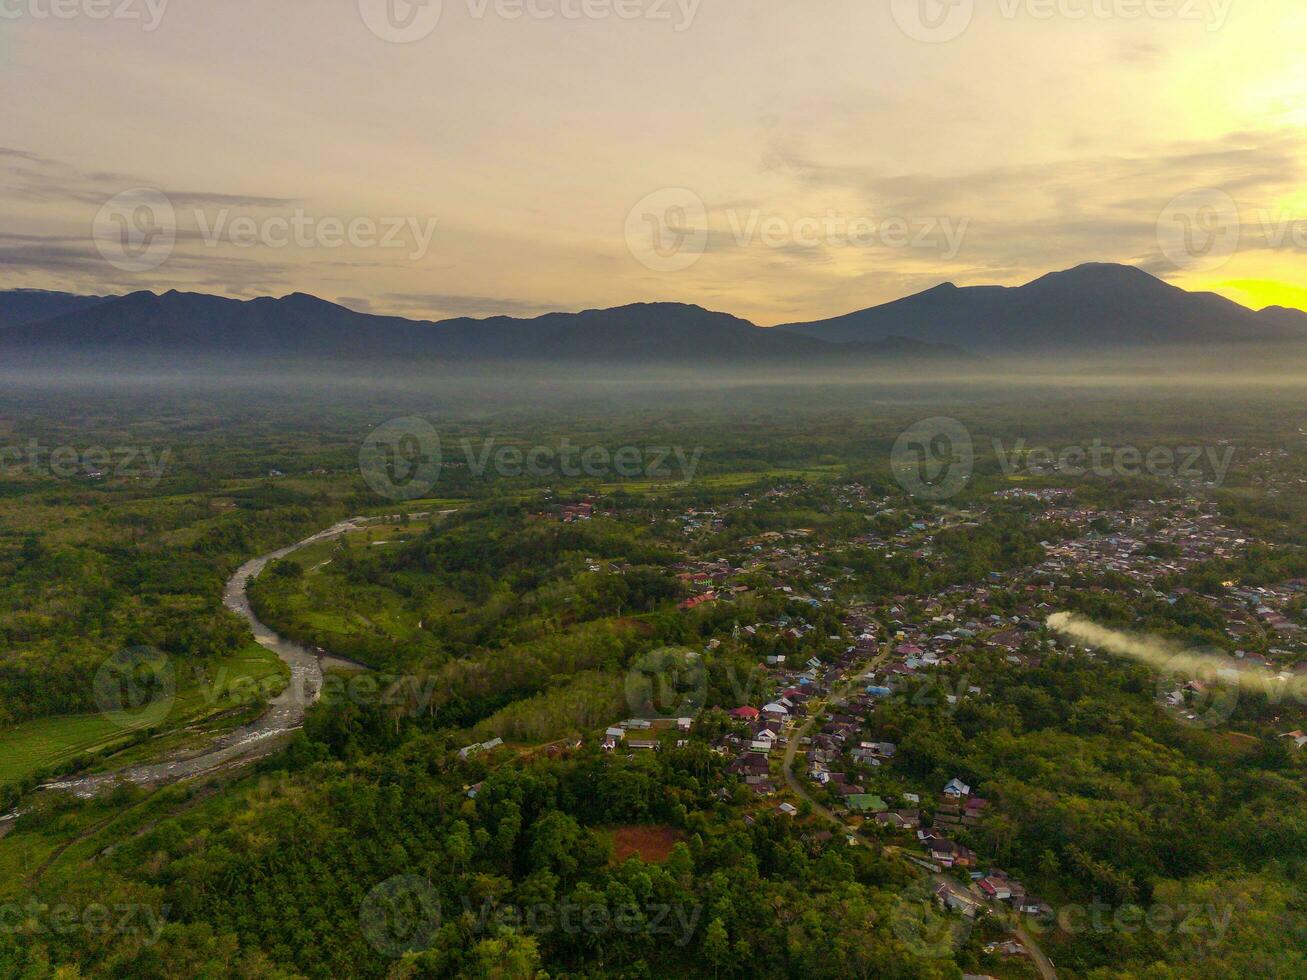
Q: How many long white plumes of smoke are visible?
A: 1